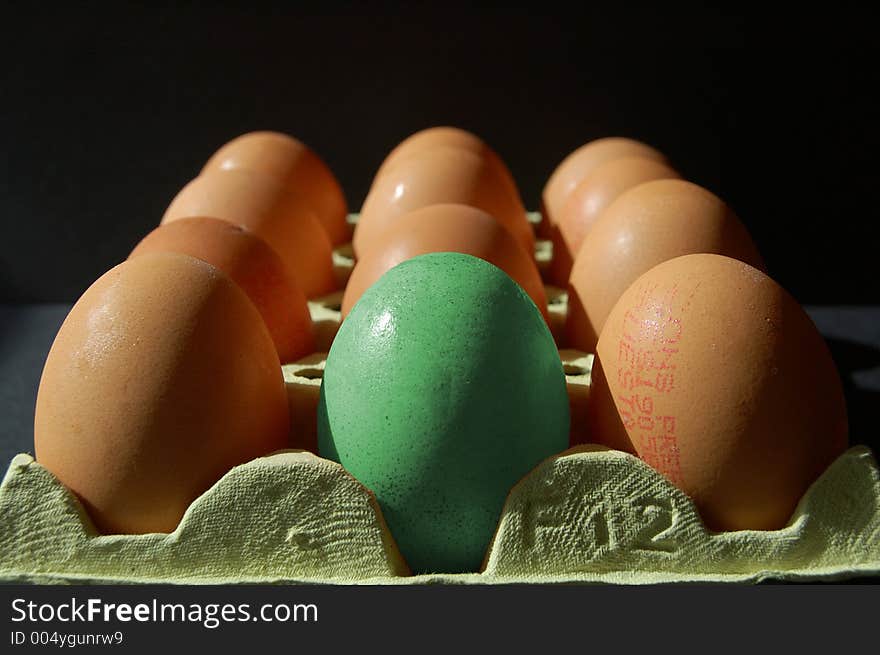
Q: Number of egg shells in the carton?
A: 12